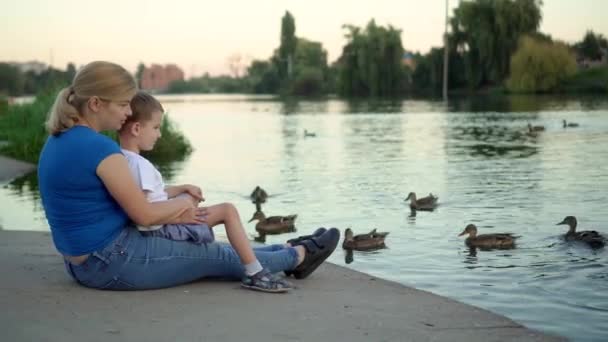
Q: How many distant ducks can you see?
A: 3